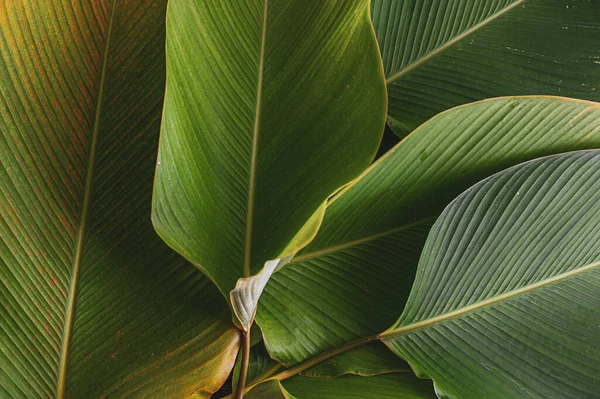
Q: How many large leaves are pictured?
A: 5